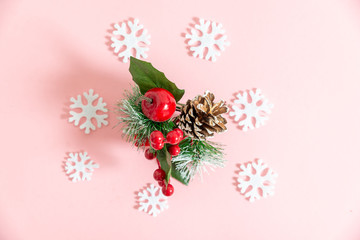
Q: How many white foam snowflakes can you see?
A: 7